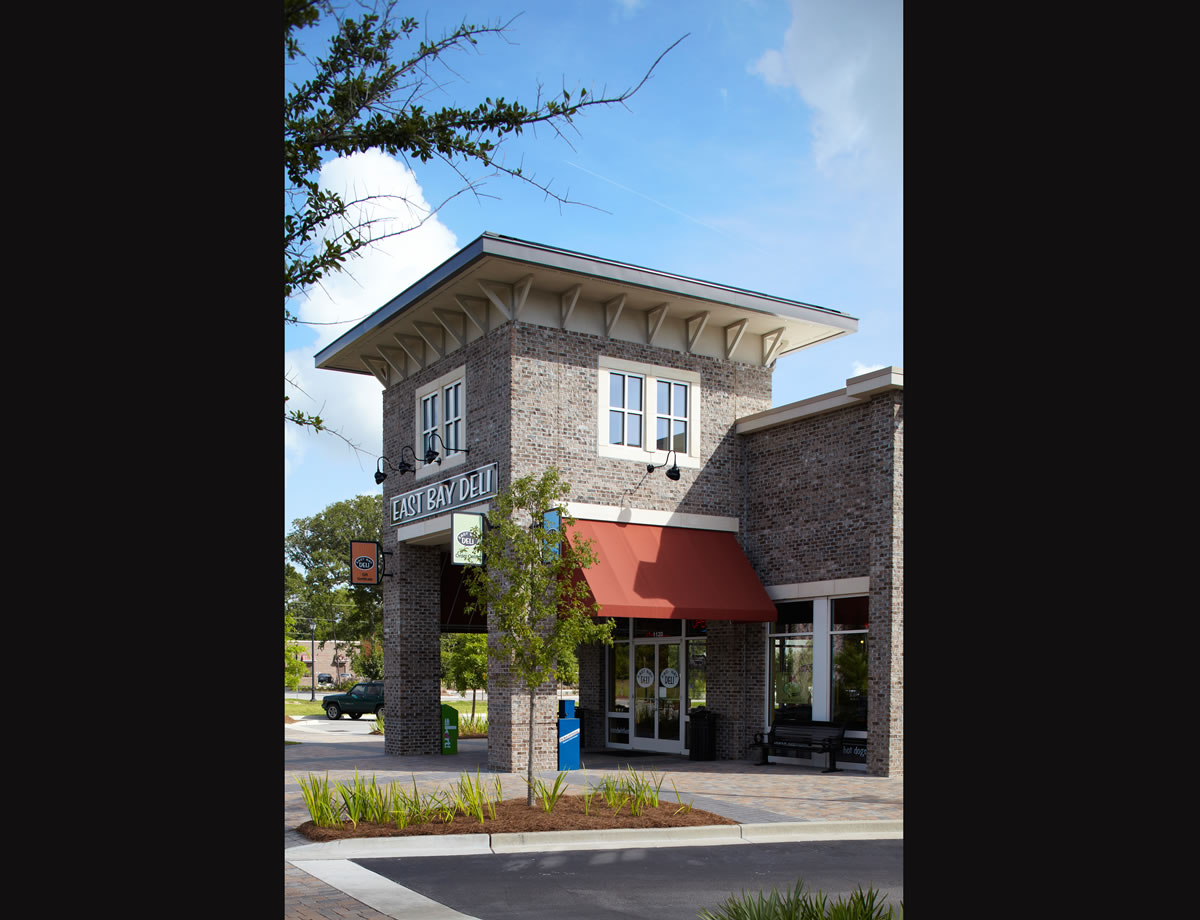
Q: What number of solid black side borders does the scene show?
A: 2